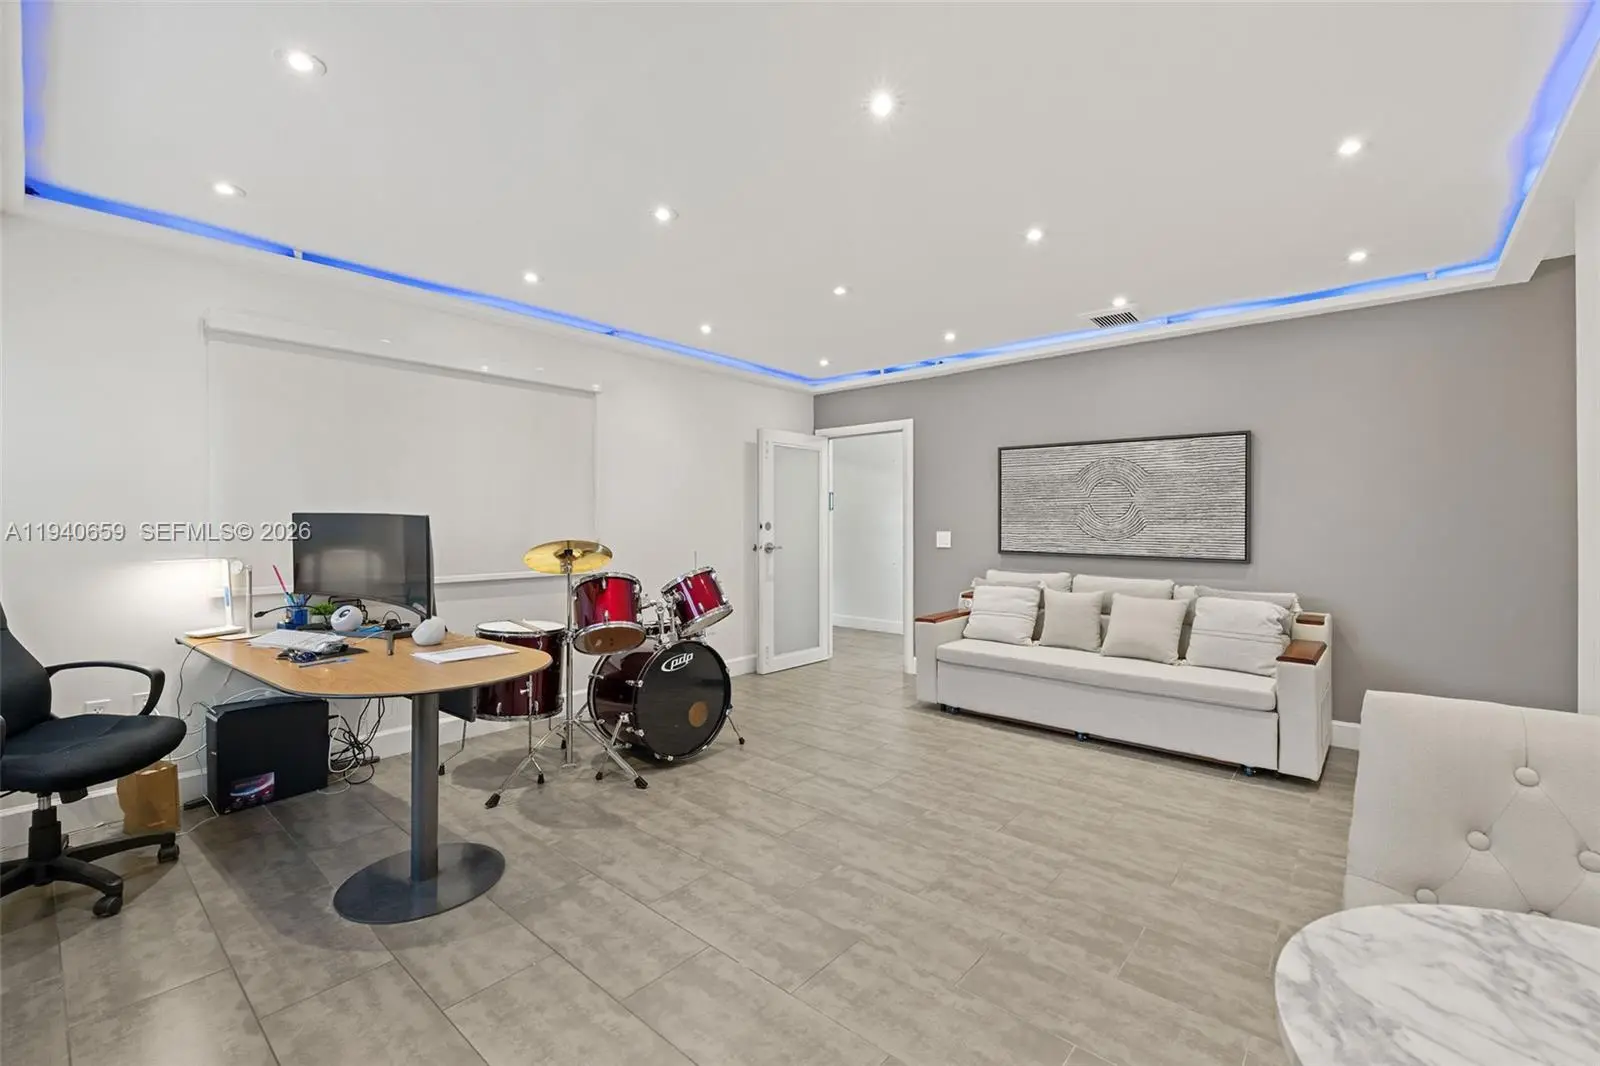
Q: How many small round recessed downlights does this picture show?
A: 13